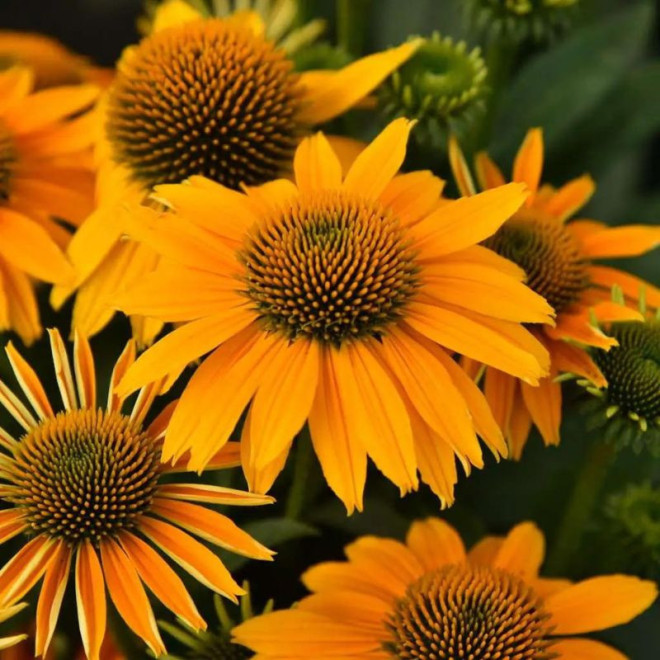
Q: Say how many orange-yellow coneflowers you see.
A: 6